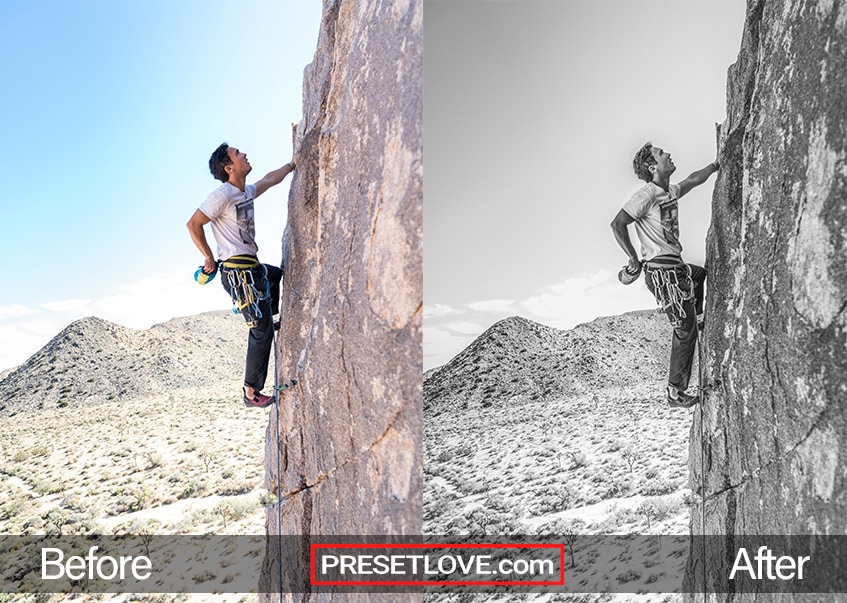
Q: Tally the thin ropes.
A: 2